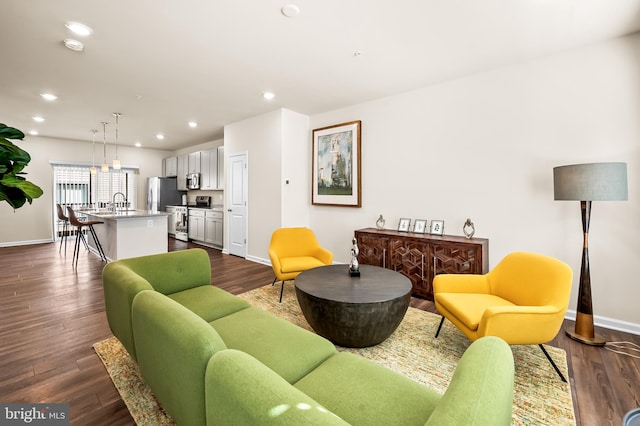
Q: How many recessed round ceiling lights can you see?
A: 8